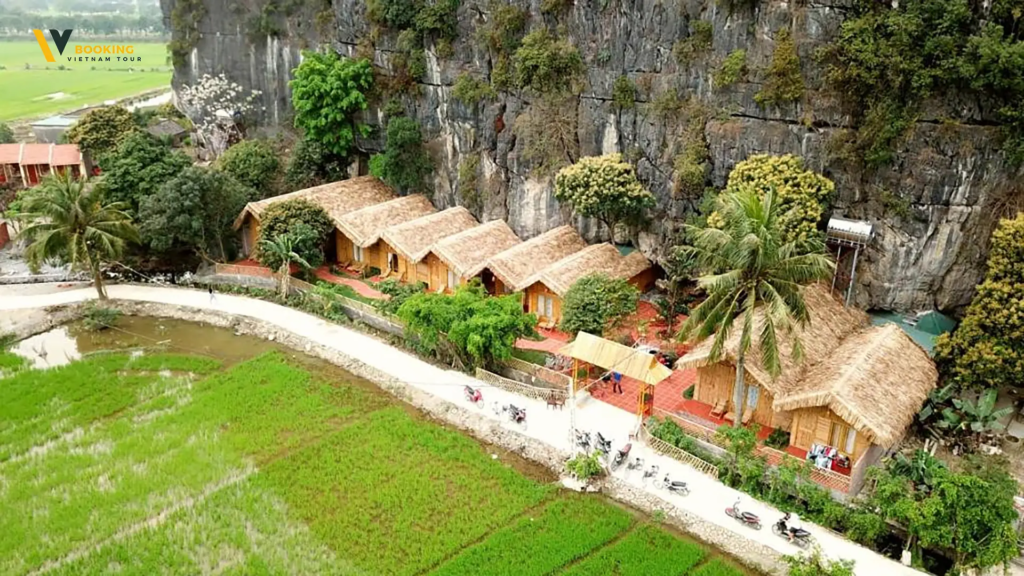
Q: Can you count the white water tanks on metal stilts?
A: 1